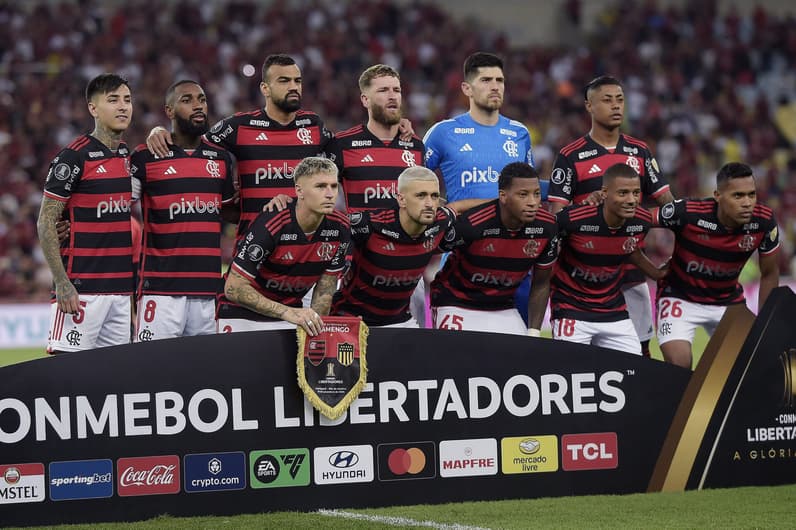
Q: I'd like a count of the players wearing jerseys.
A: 11